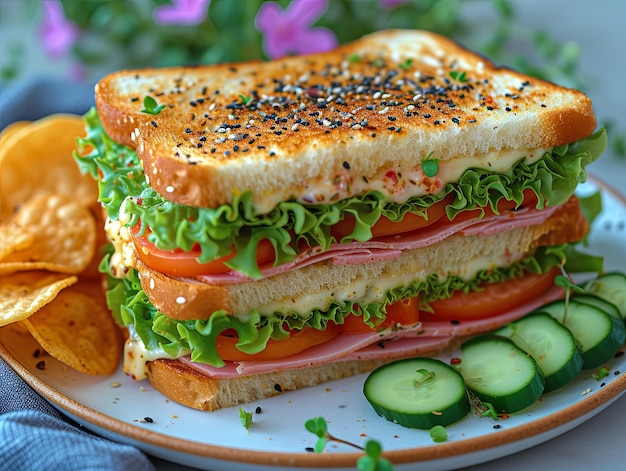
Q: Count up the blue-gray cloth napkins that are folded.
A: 1